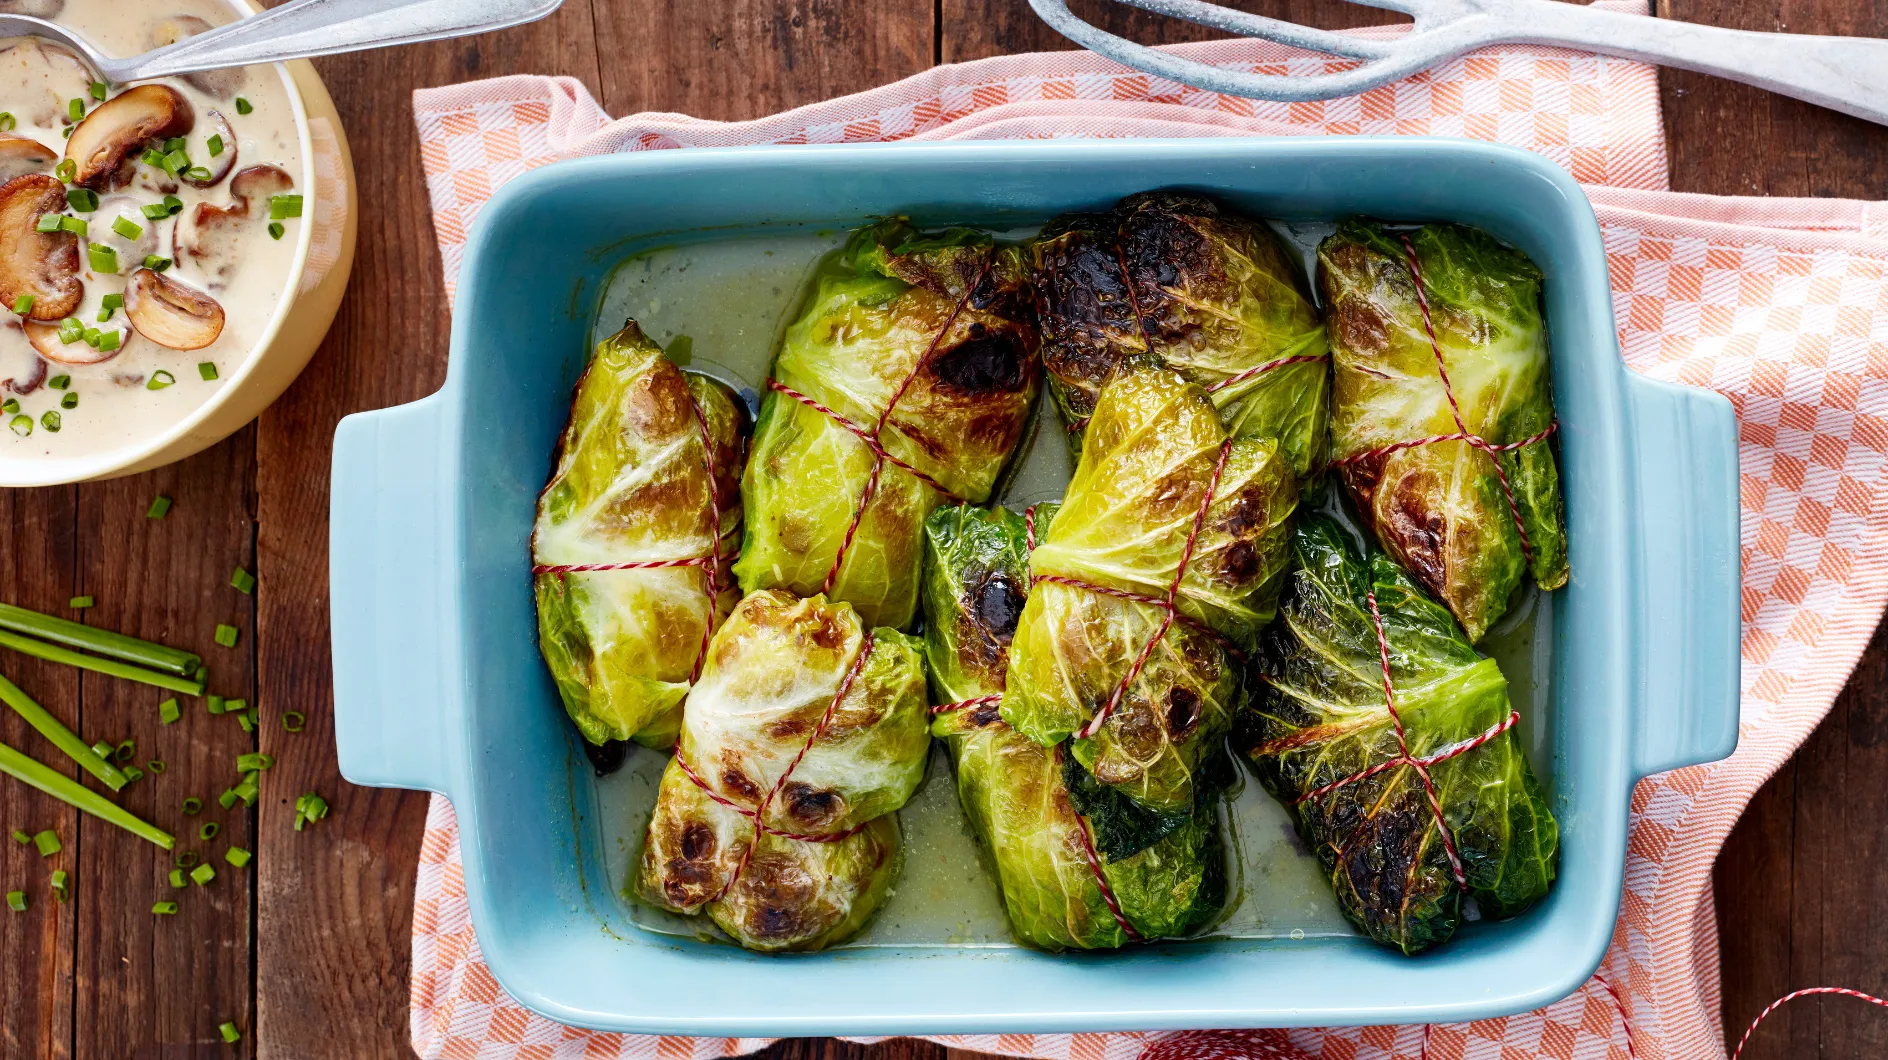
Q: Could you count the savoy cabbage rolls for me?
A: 8